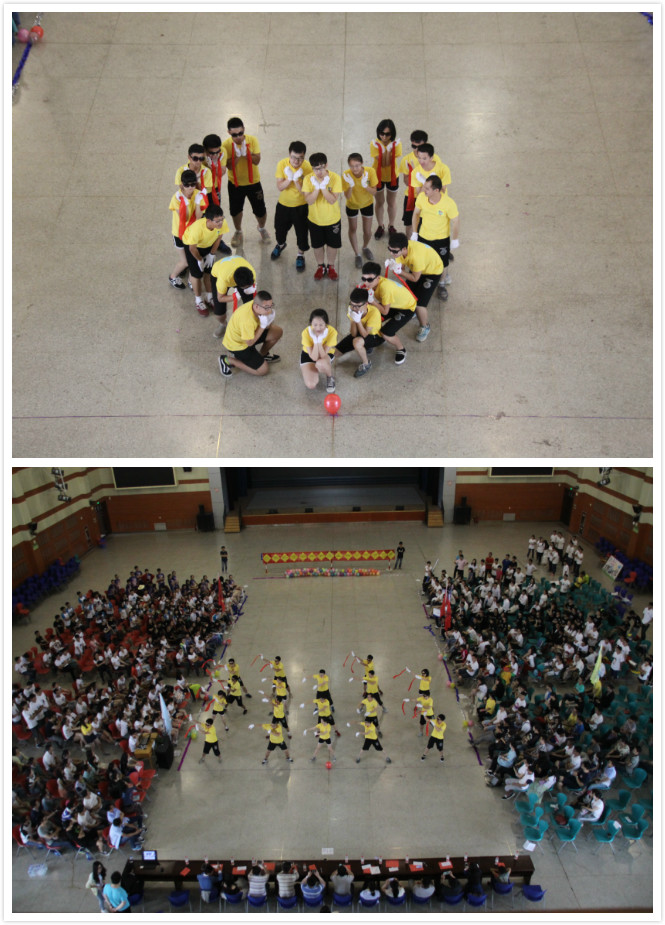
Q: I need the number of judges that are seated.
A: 12